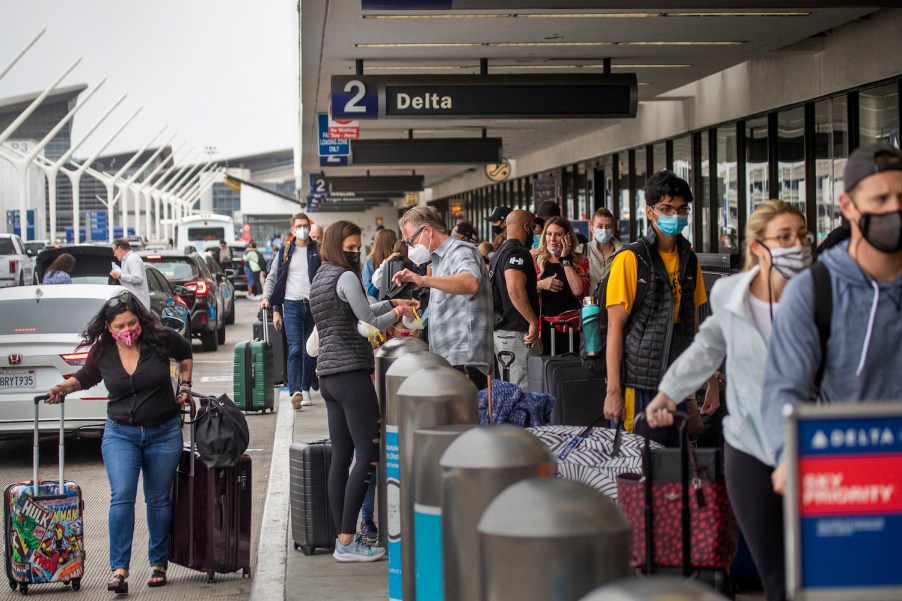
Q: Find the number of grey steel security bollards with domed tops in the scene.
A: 6